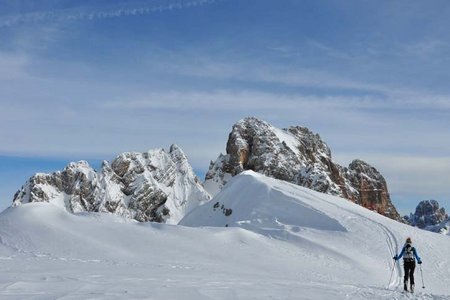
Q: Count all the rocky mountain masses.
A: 3